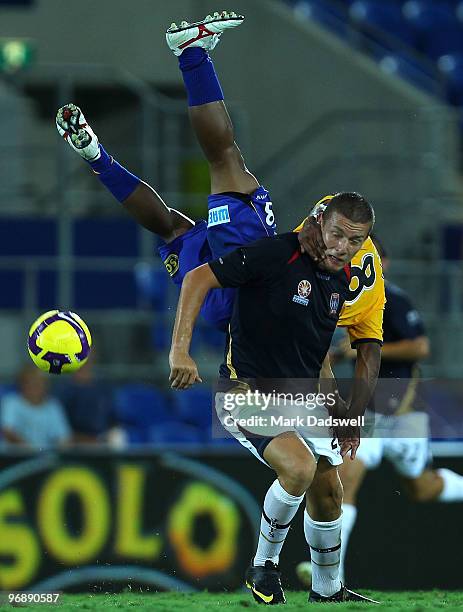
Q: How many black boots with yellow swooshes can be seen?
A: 1